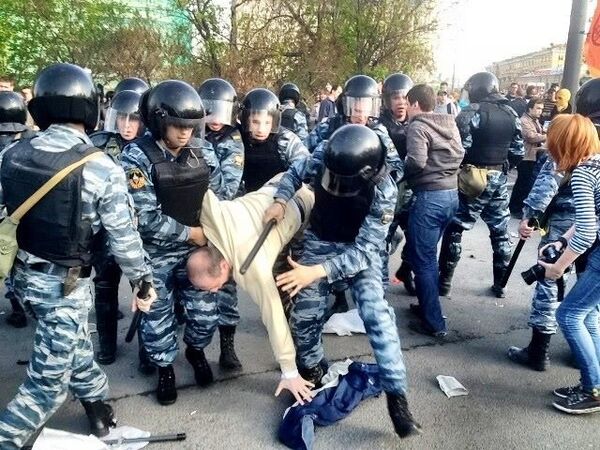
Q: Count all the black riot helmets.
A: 13